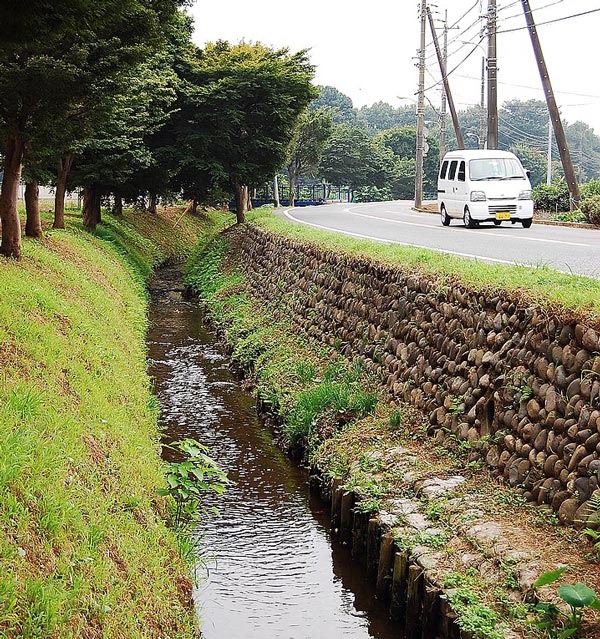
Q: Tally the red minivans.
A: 0